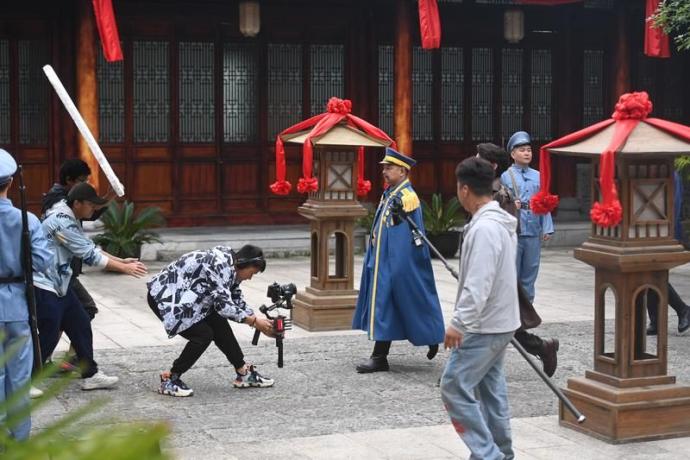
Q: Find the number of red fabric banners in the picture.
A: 3